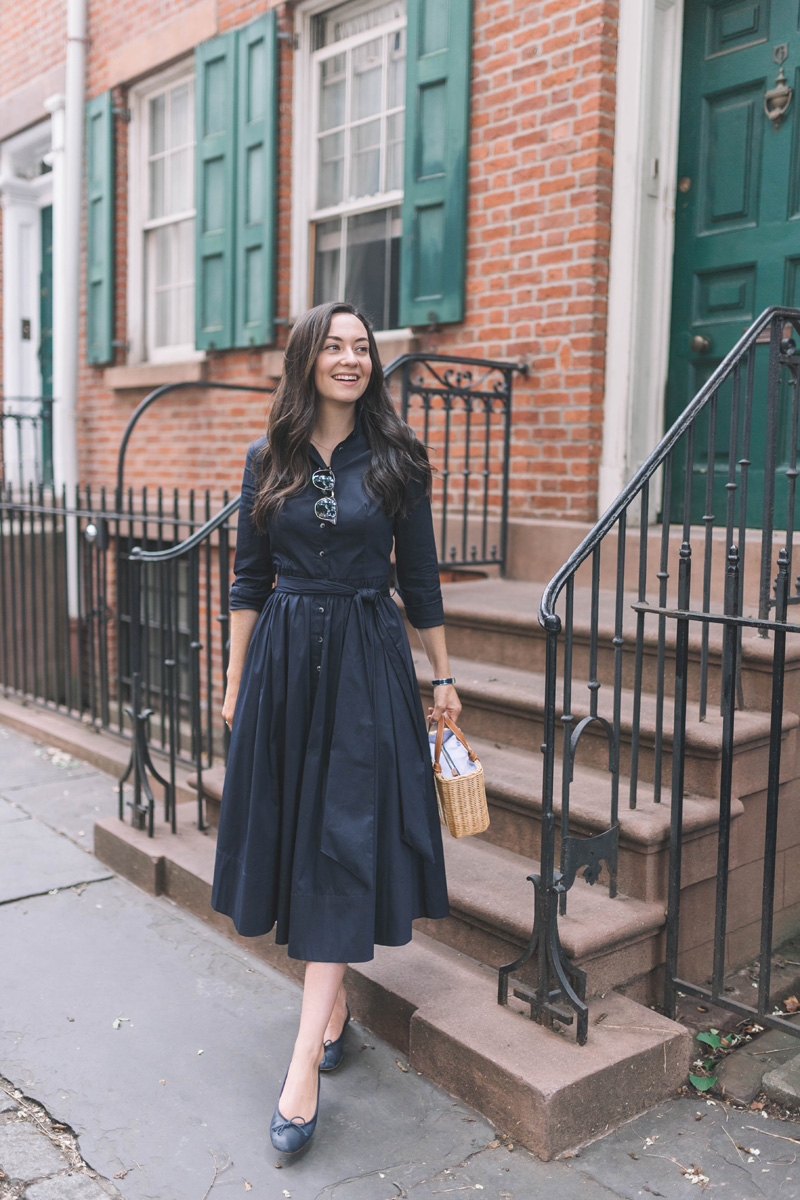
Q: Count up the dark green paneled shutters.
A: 4